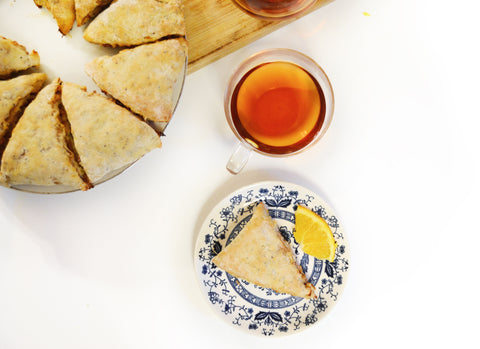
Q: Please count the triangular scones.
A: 9